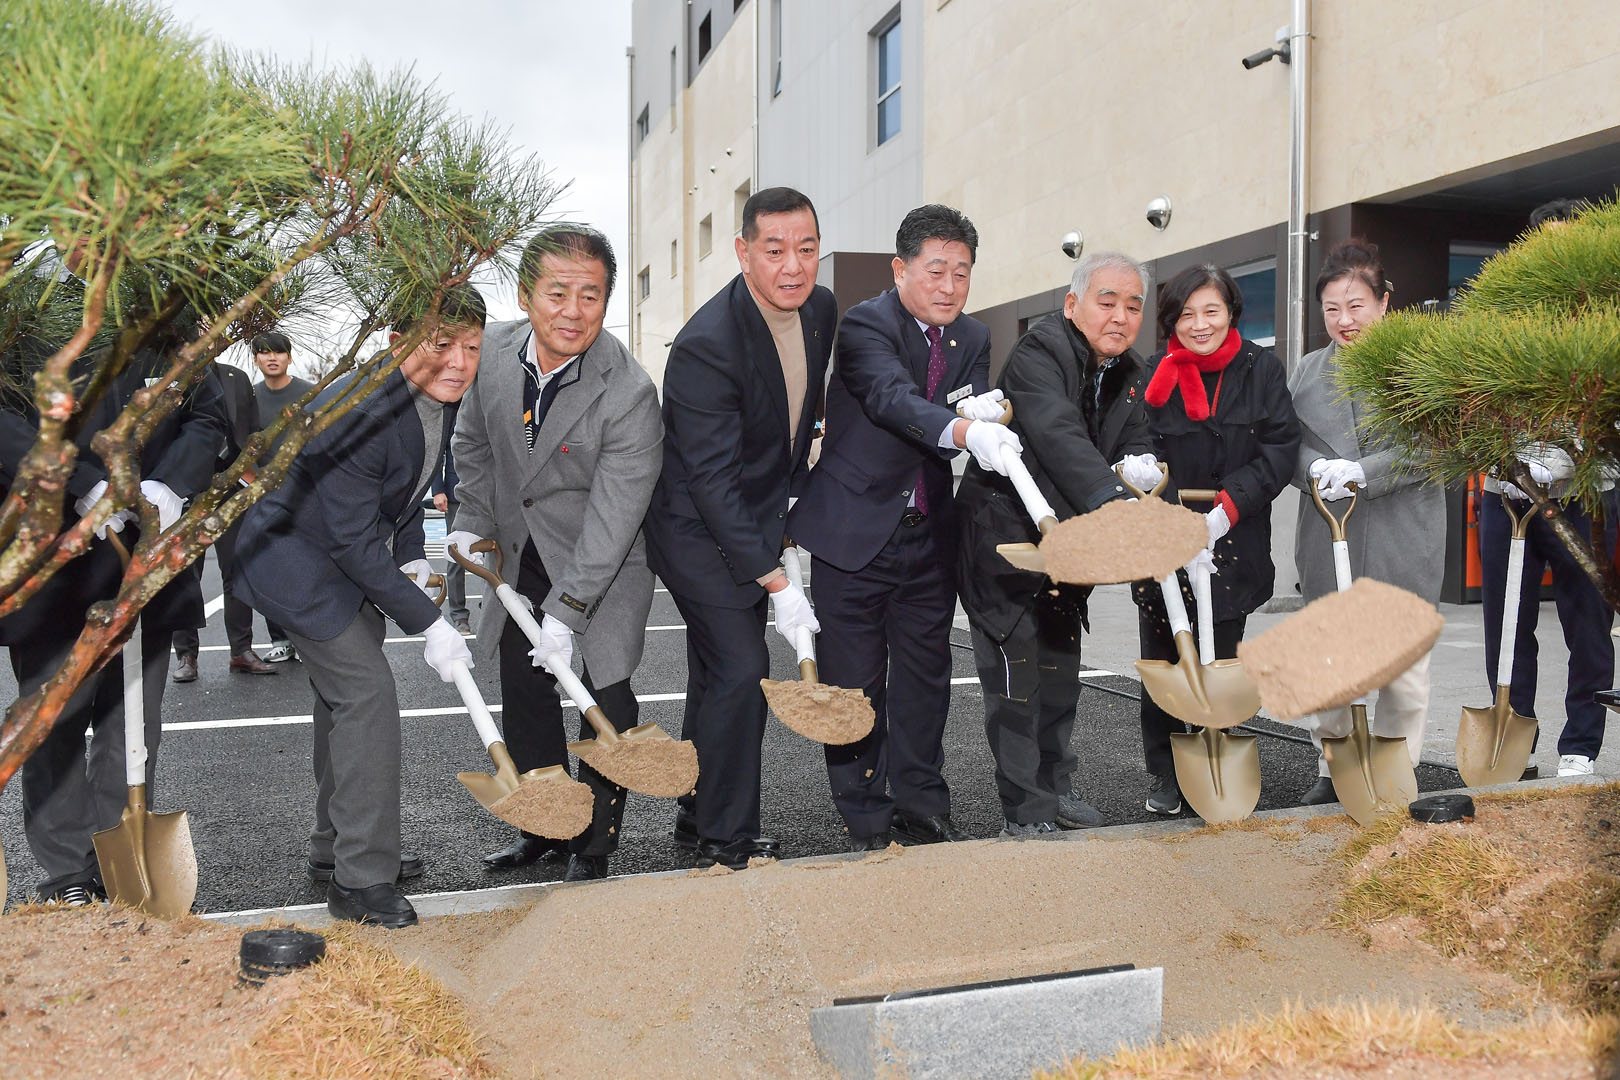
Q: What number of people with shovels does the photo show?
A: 9